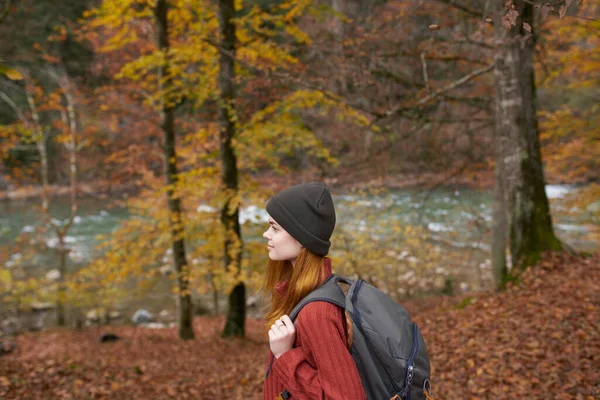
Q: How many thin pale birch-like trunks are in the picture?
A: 2